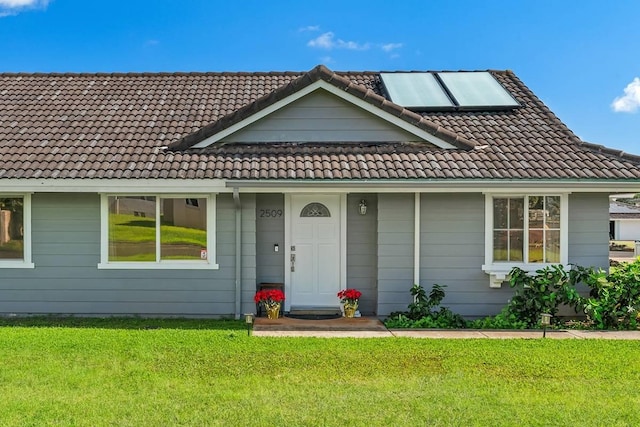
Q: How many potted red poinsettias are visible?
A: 2